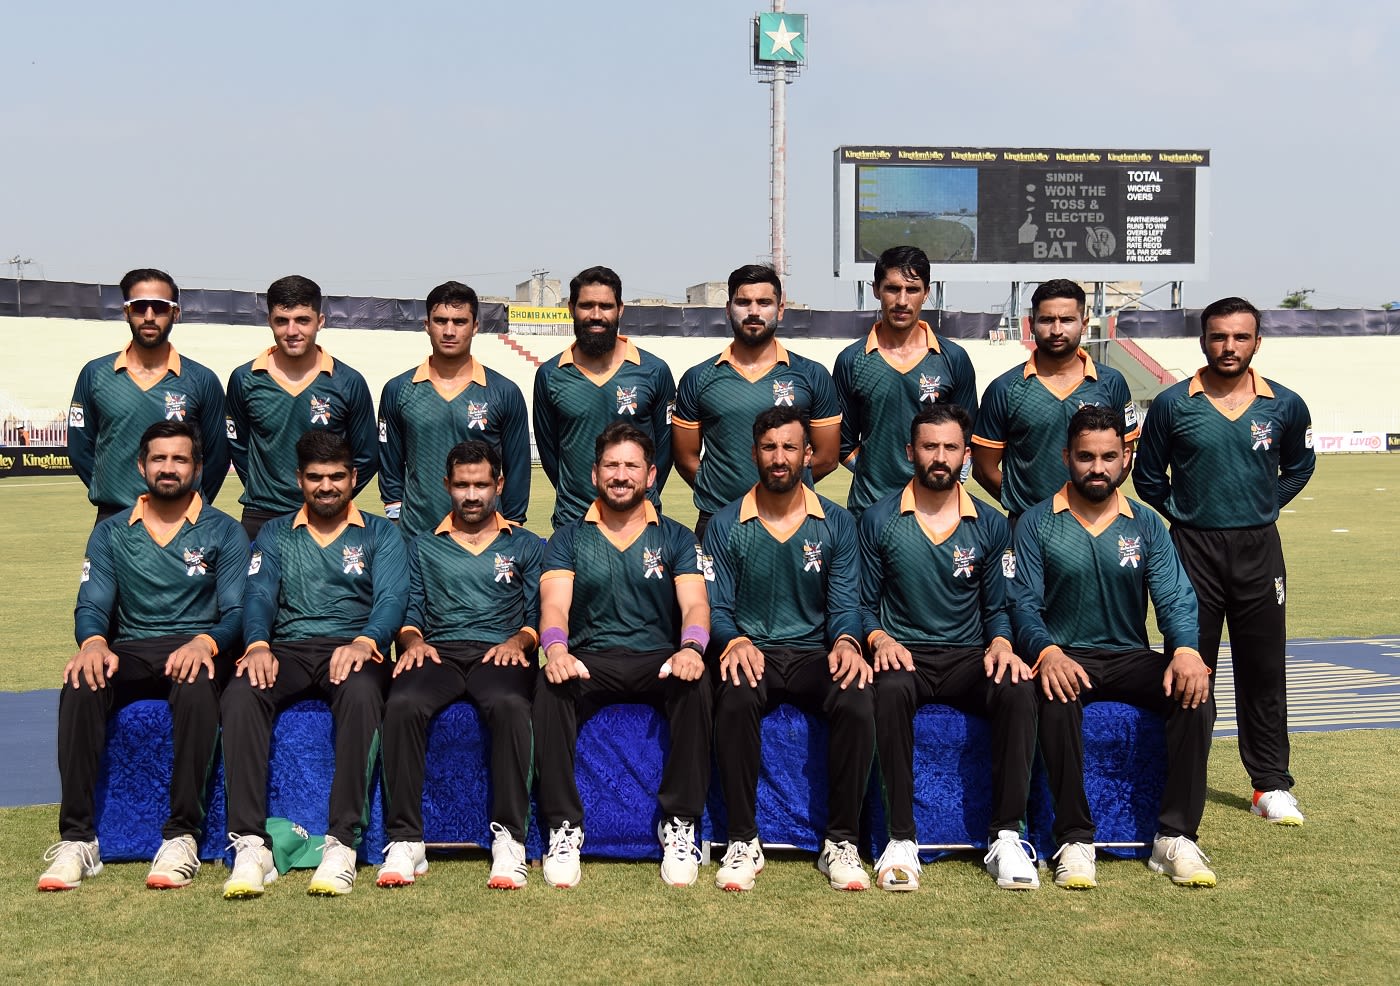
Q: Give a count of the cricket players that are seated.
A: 7